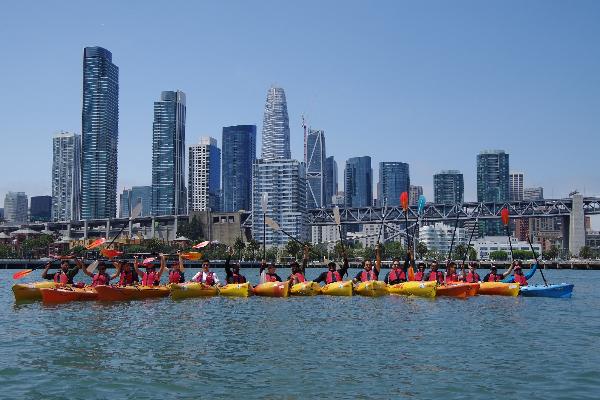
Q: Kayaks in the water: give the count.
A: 14